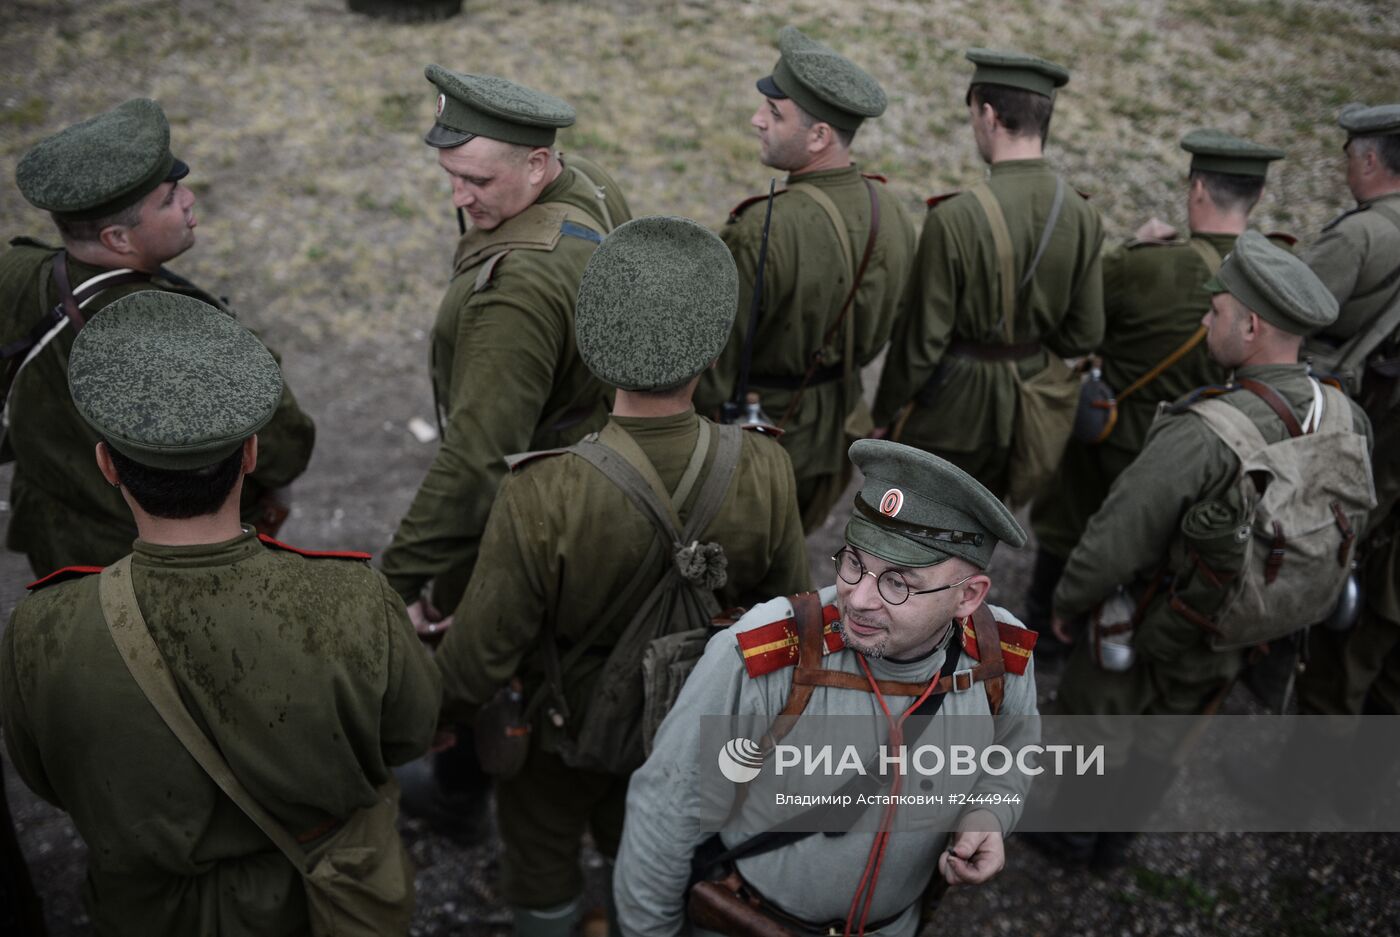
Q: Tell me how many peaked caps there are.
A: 10